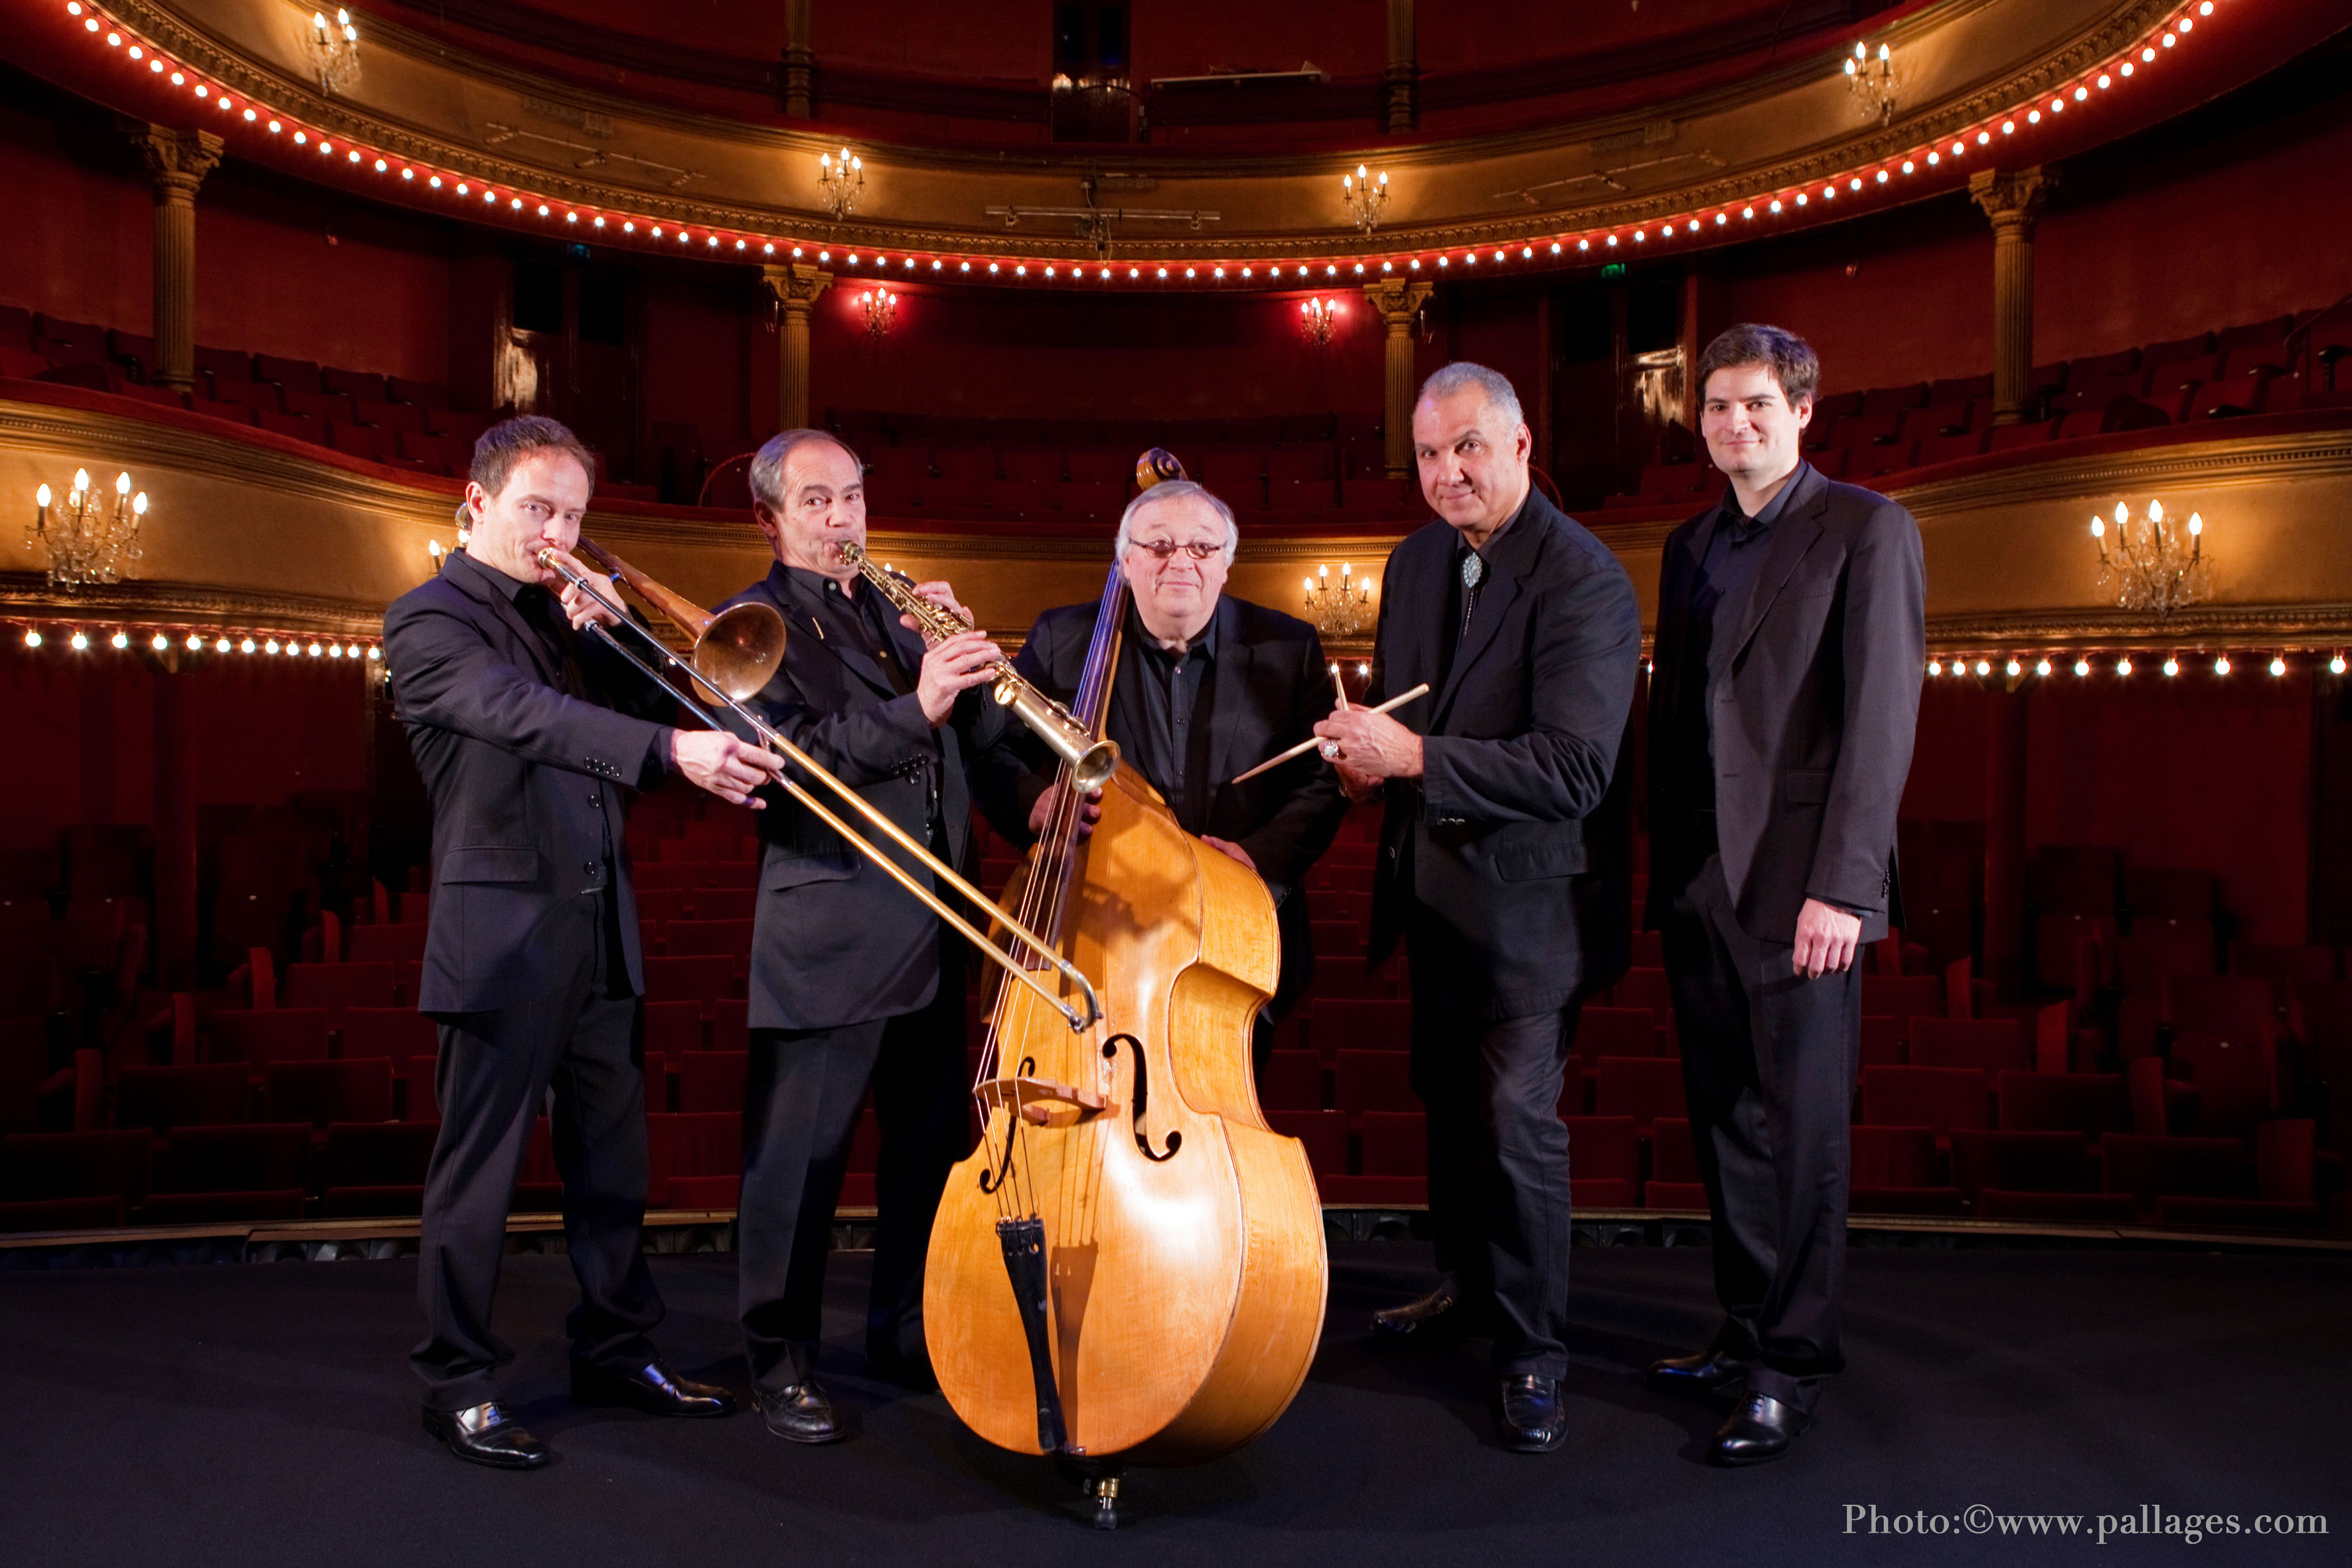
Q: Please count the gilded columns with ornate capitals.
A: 4